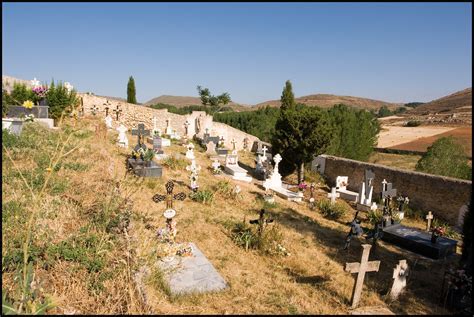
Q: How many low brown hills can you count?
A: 3